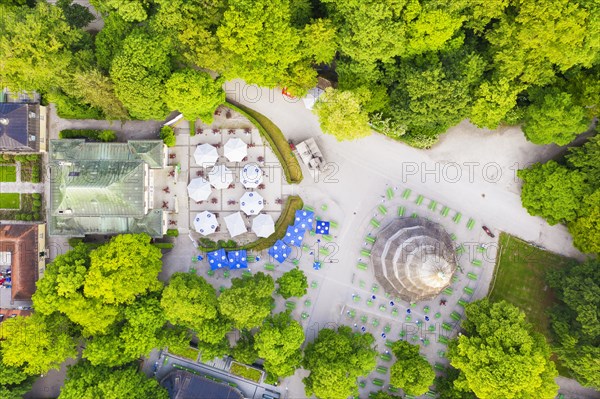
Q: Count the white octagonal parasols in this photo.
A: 8